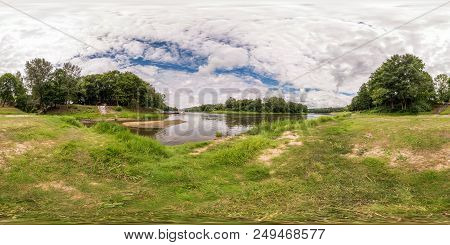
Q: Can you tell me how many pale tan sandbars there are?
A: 1